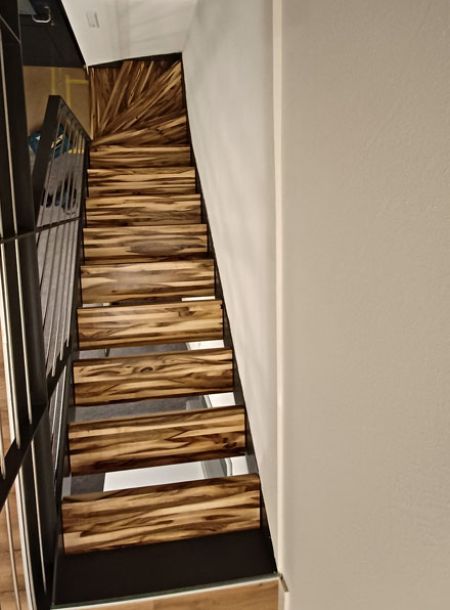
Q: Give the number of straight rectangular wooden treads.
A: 9